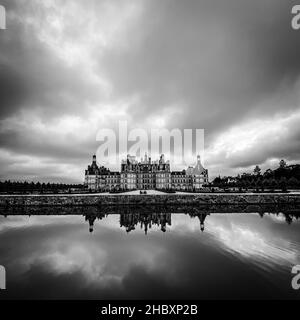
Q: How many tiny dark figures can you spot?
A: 2